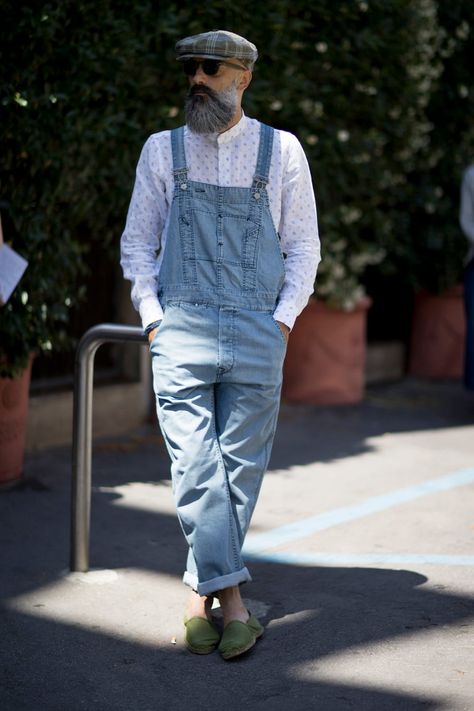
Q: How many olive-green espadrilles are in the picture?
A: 2